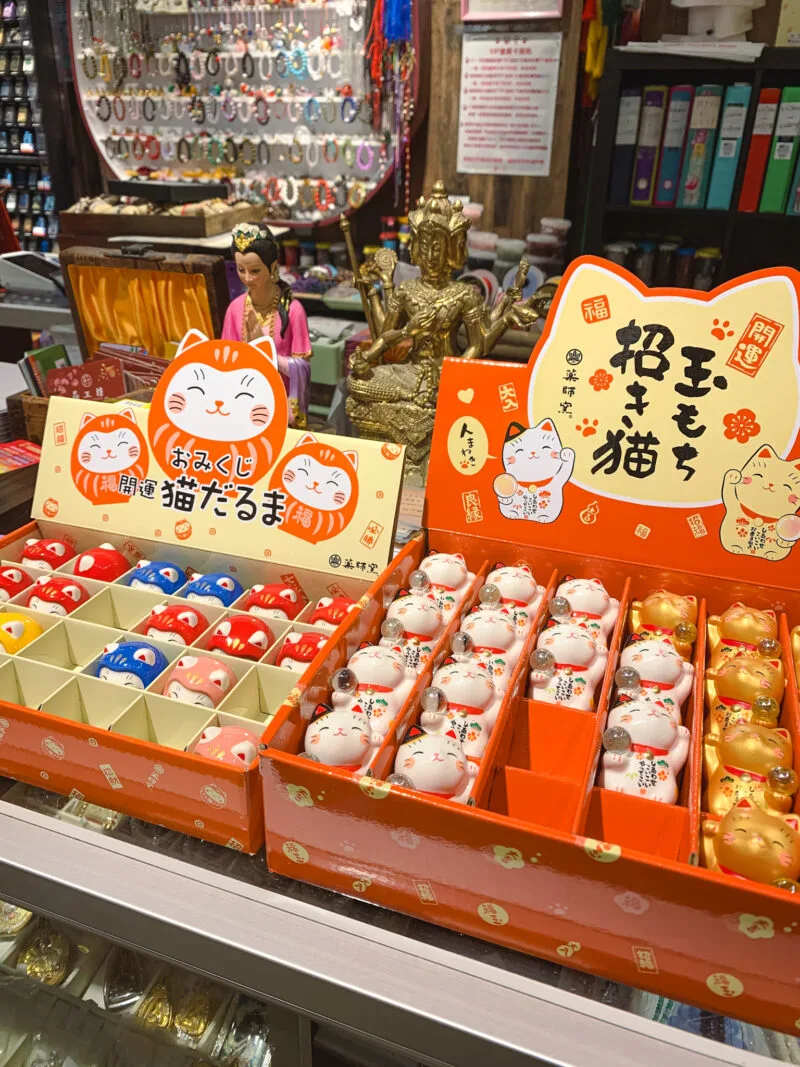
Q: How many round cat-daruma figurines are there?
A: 15